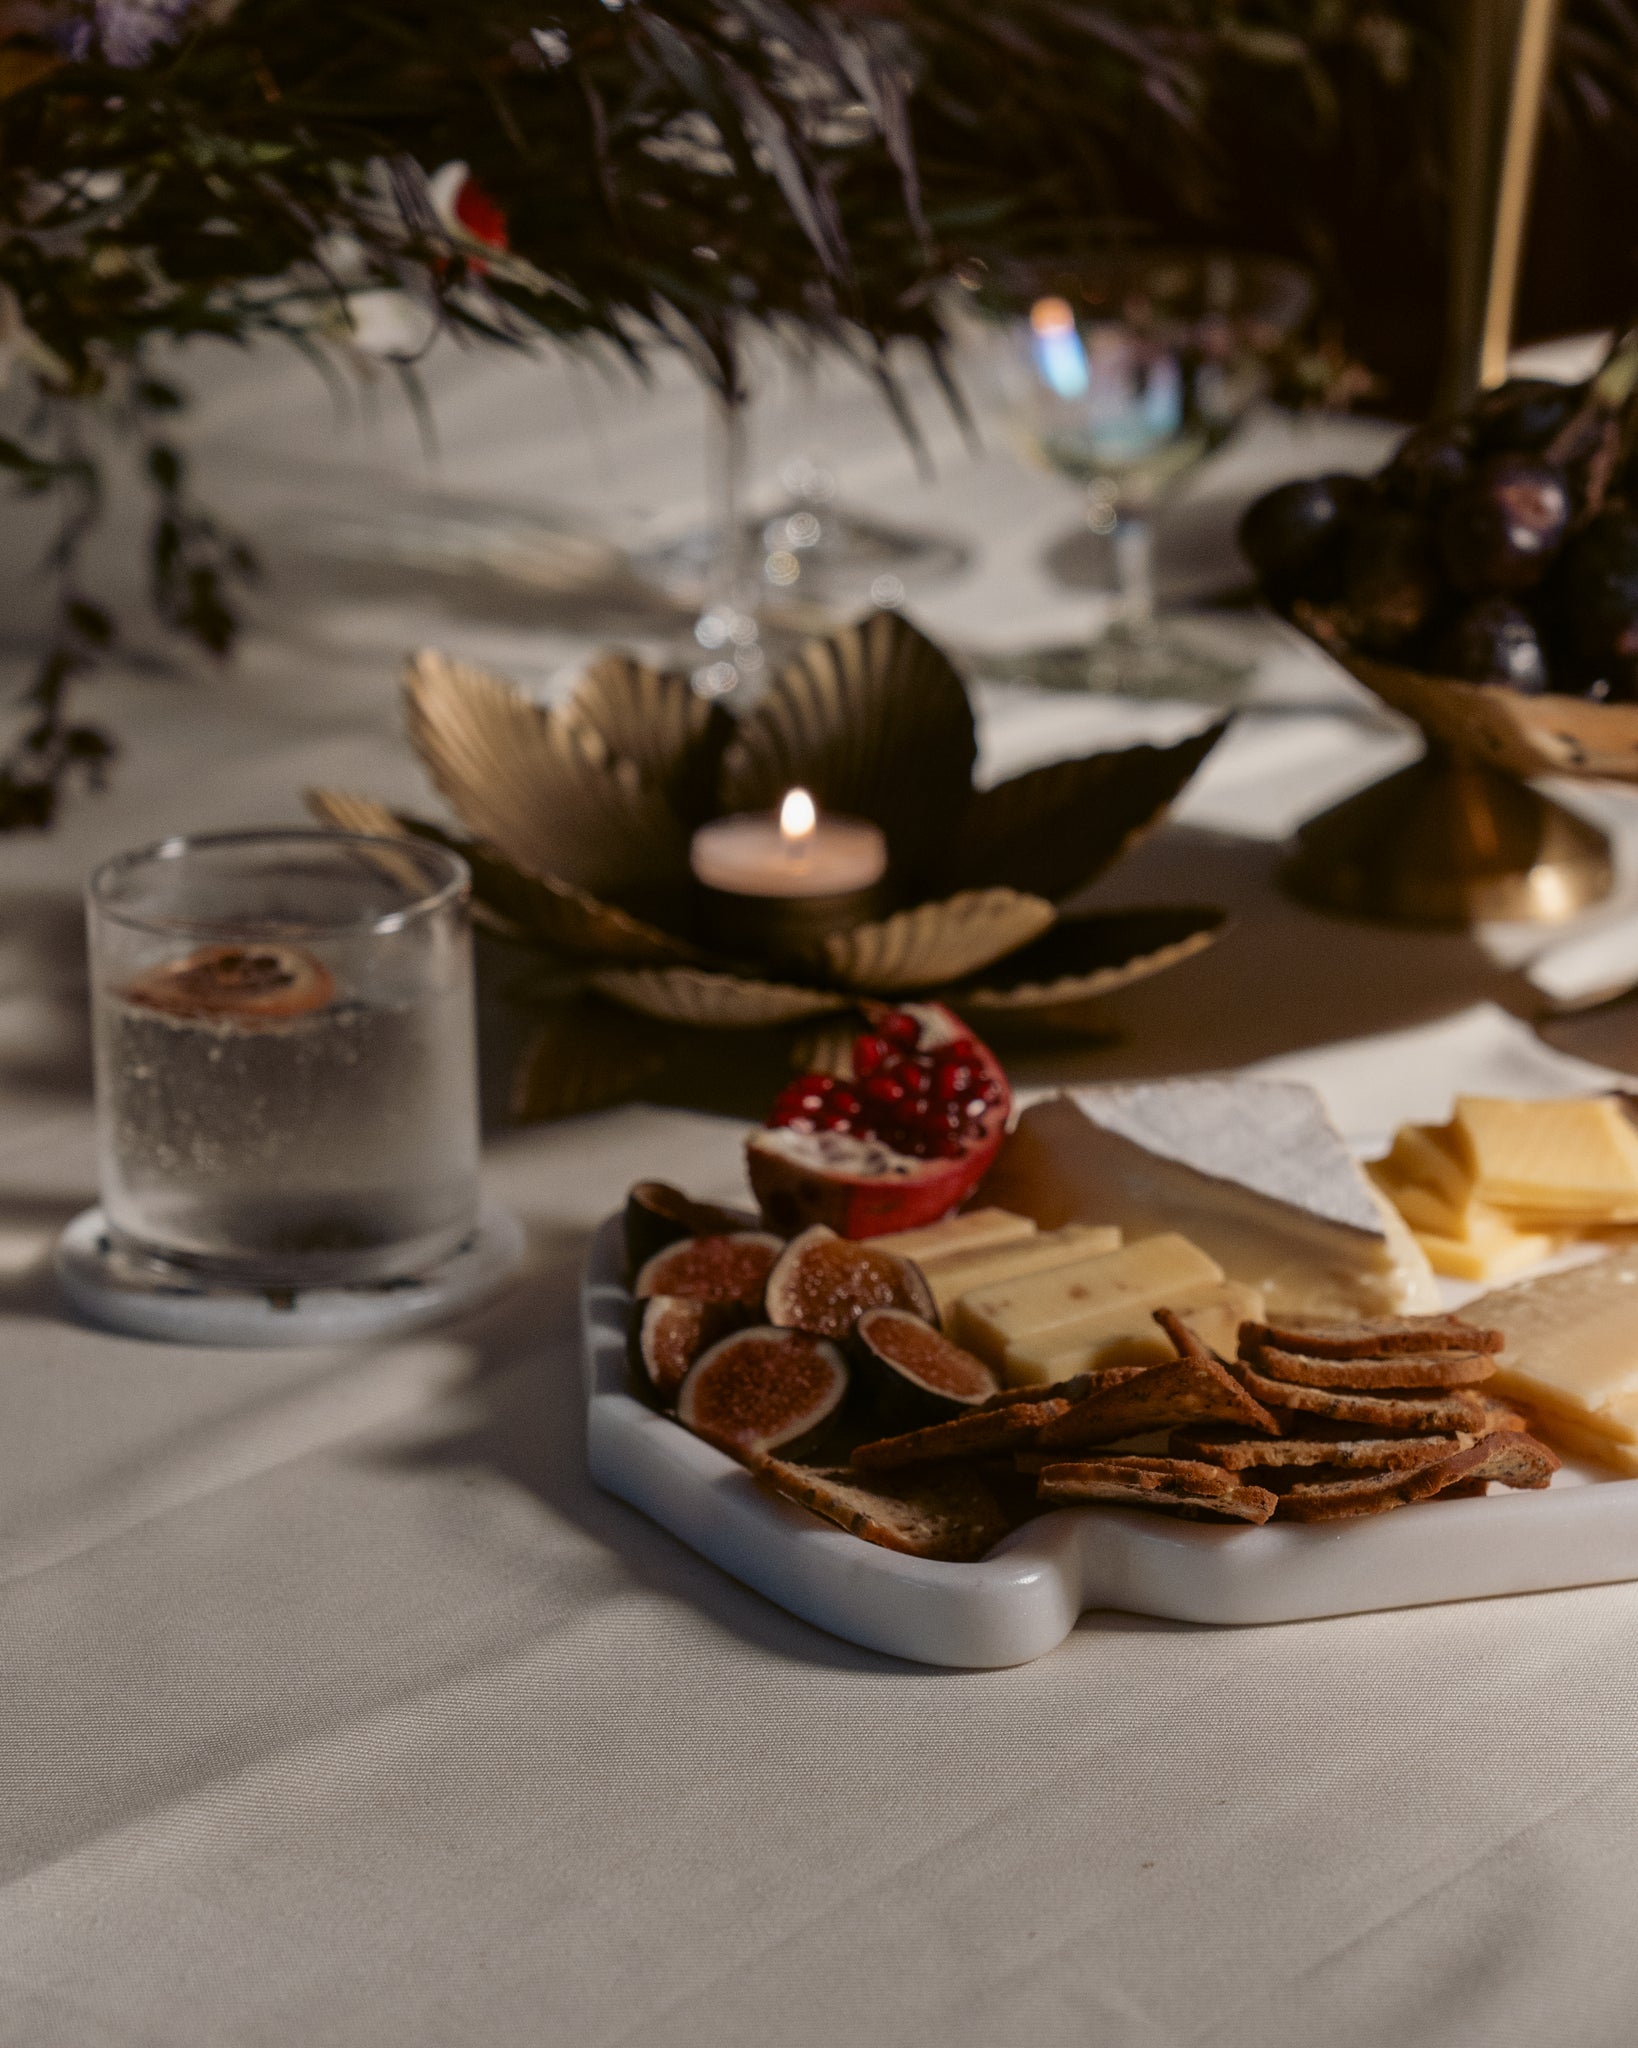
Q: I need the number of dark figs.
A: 6